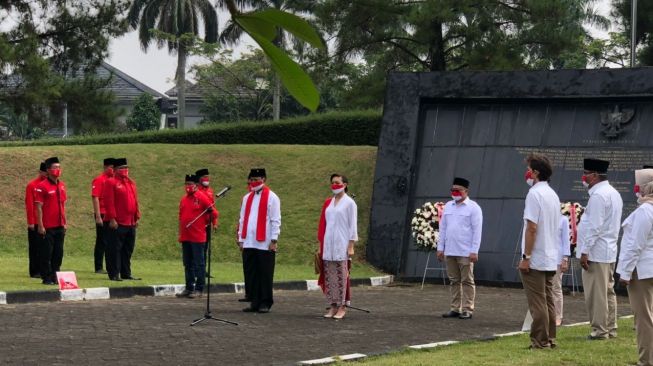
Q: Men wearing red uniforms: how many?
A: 6